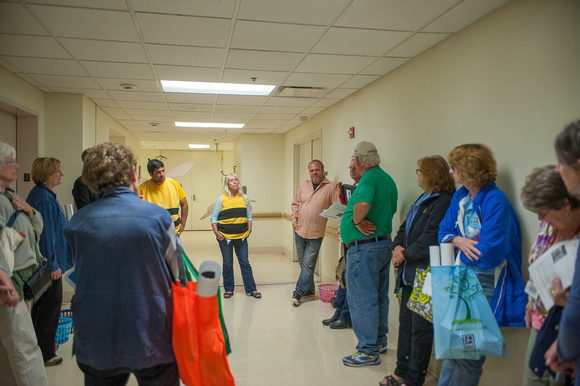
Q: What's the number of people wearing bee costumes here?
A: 2